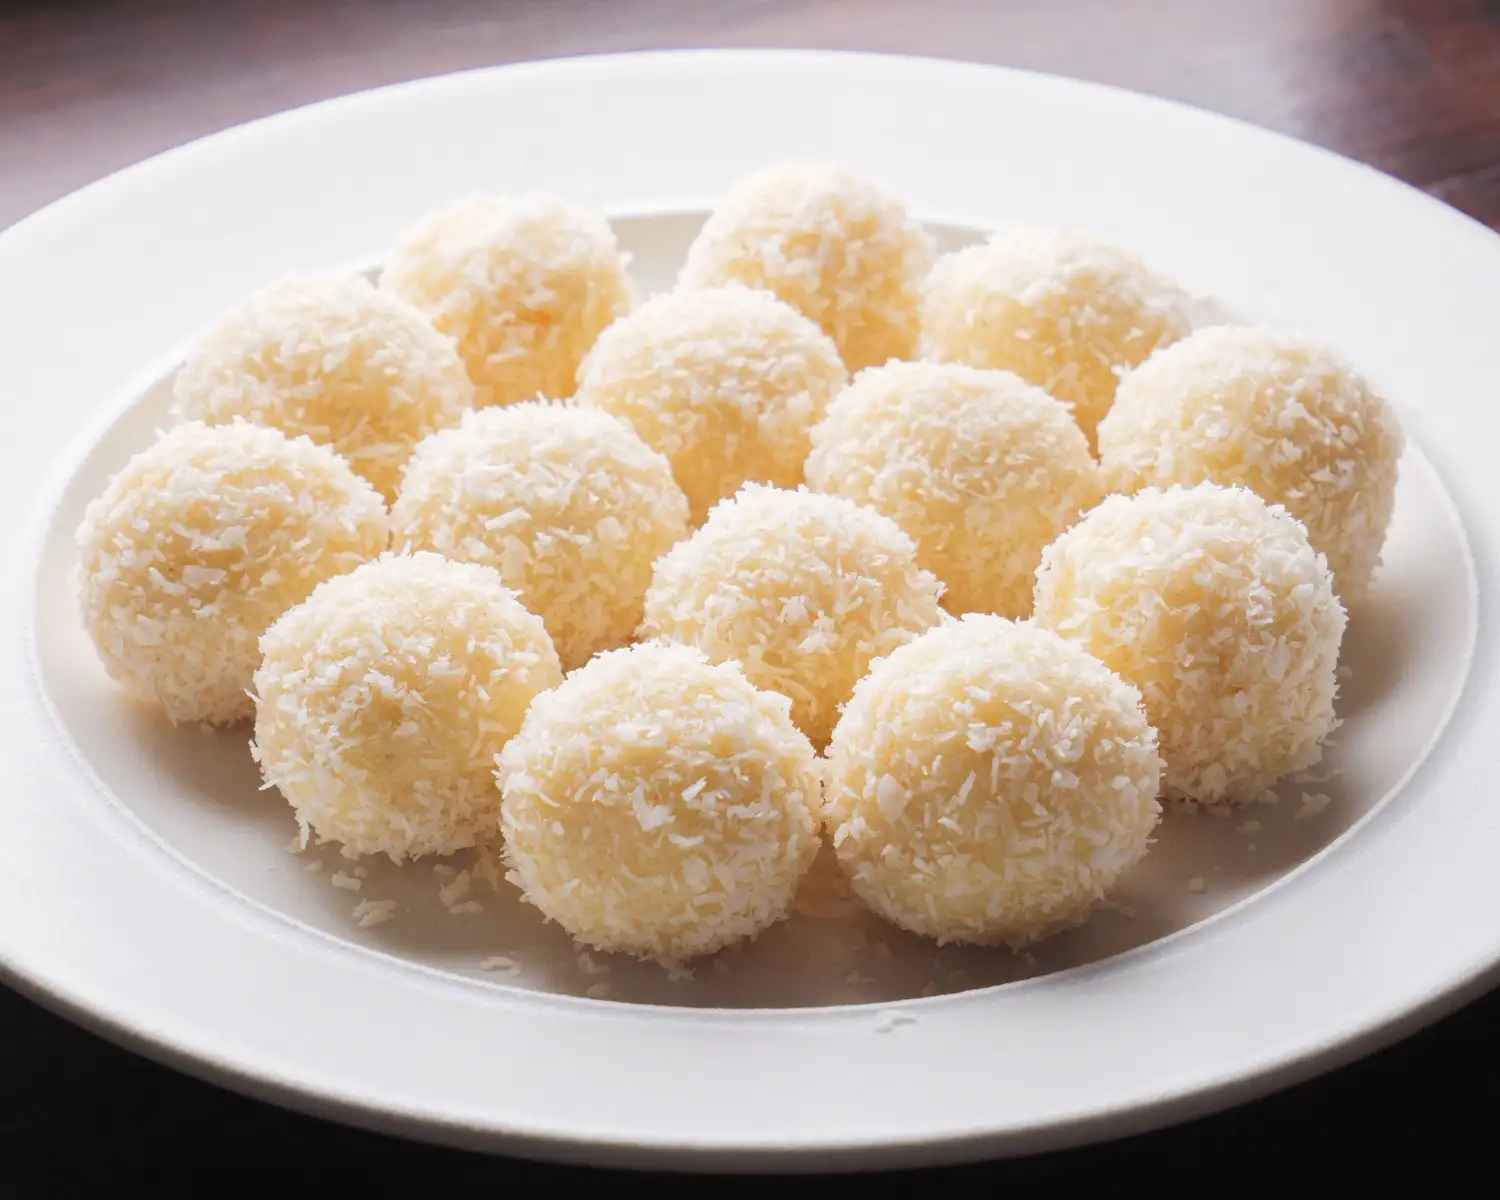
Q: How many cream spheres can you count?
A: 14